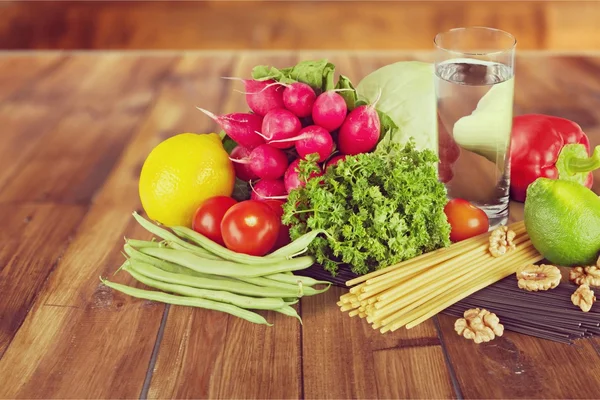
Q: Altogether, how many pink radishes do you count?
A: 12